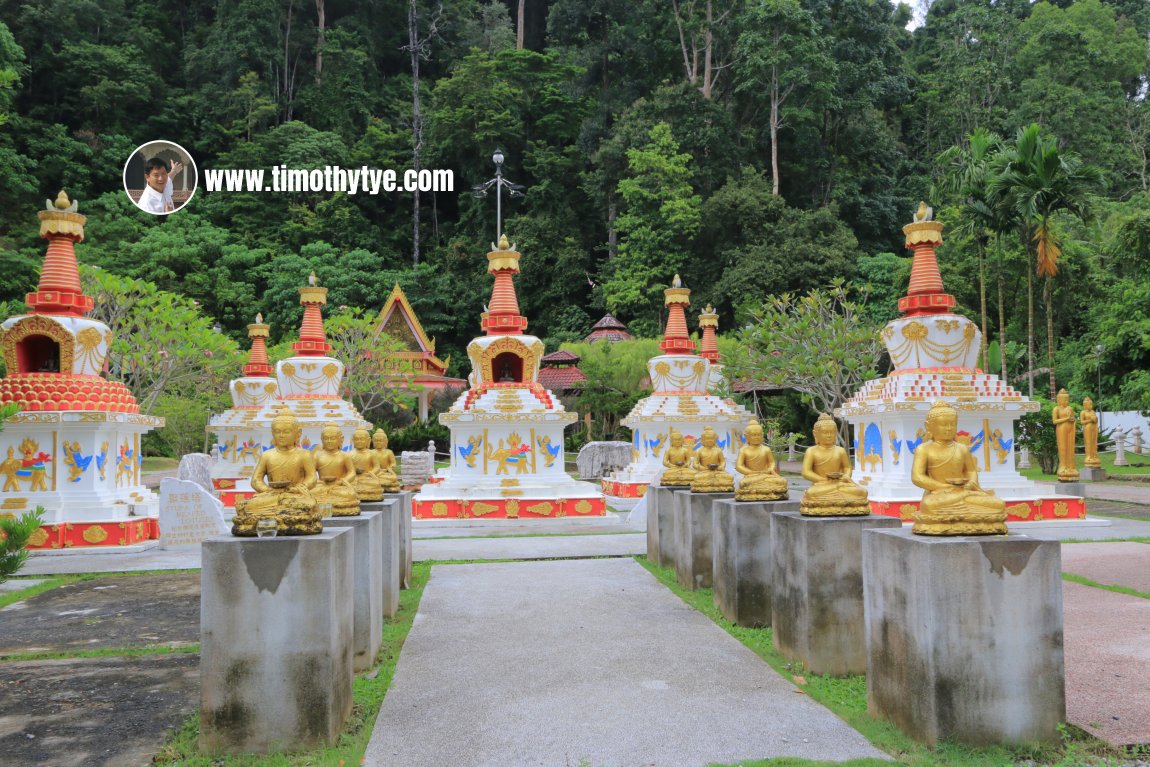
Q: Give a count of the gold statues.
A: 11